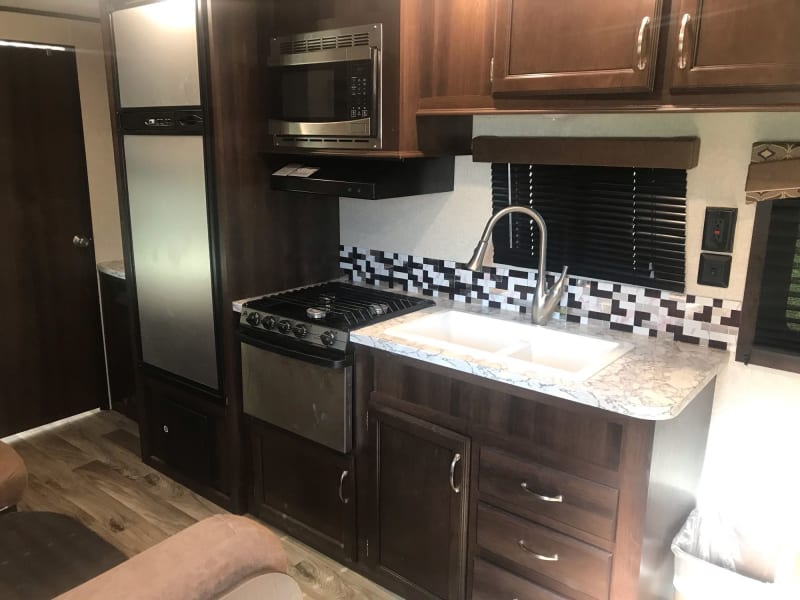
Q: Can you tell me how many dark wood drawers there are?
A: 3